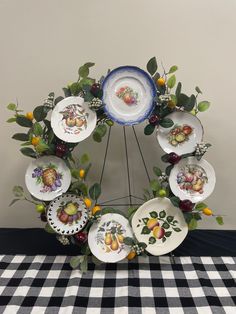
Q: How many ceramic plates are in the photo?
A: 8